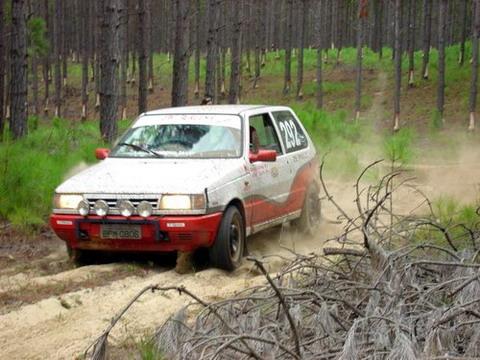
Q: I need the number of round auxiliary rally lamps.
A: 4